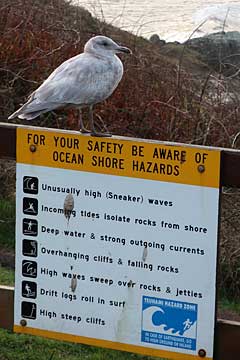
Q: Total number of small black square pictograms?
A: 7